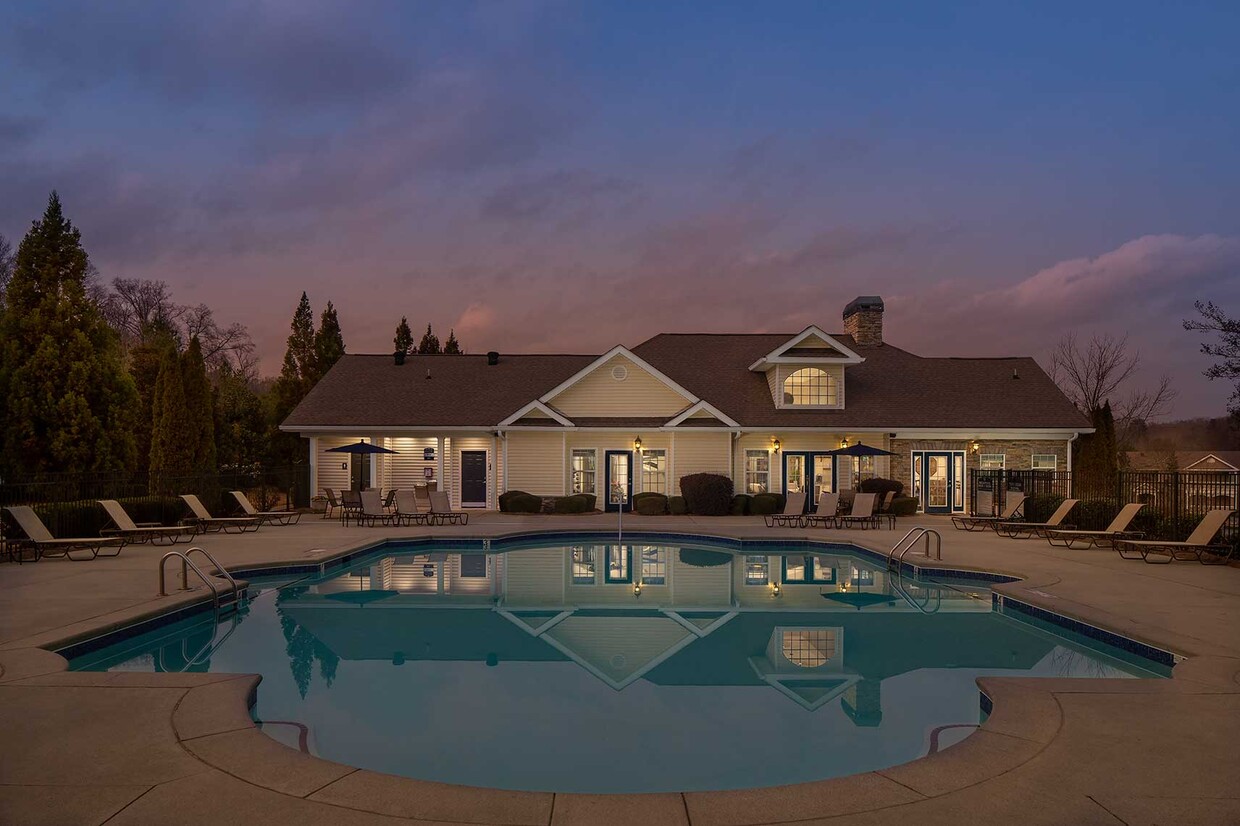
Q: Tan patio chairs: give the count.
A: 14